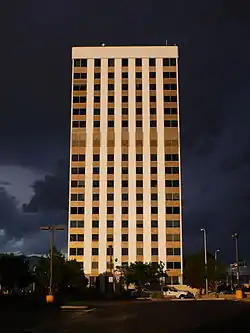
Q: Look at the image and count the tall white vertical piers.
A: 6